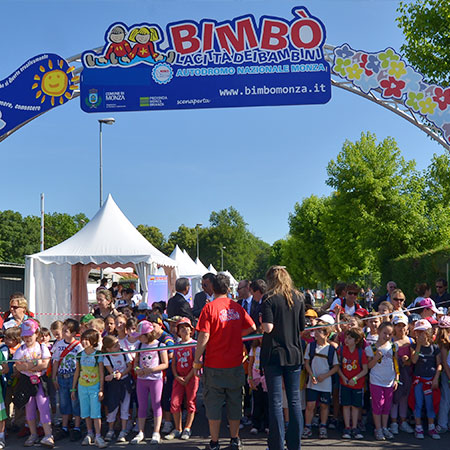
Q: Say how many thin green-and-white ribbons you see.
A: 1